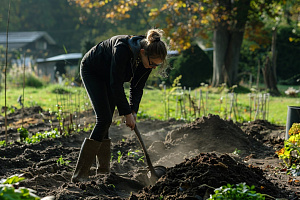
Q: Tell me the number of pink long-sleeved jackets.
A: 0